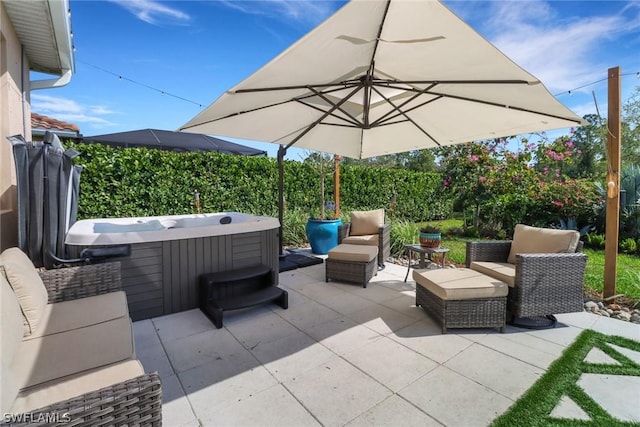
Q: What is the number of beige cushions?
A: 11